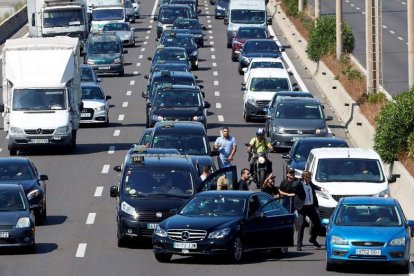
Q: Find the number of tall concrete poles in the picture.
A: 5